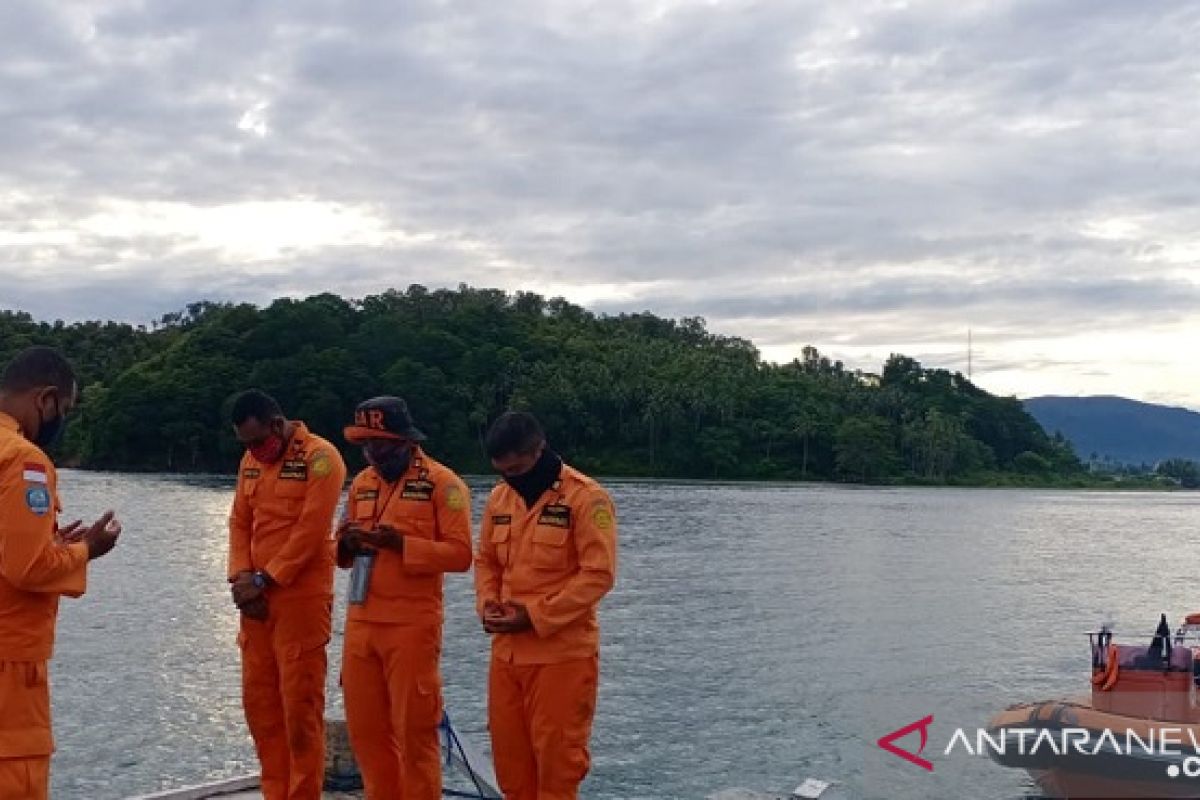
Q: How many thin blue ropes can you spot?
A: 1